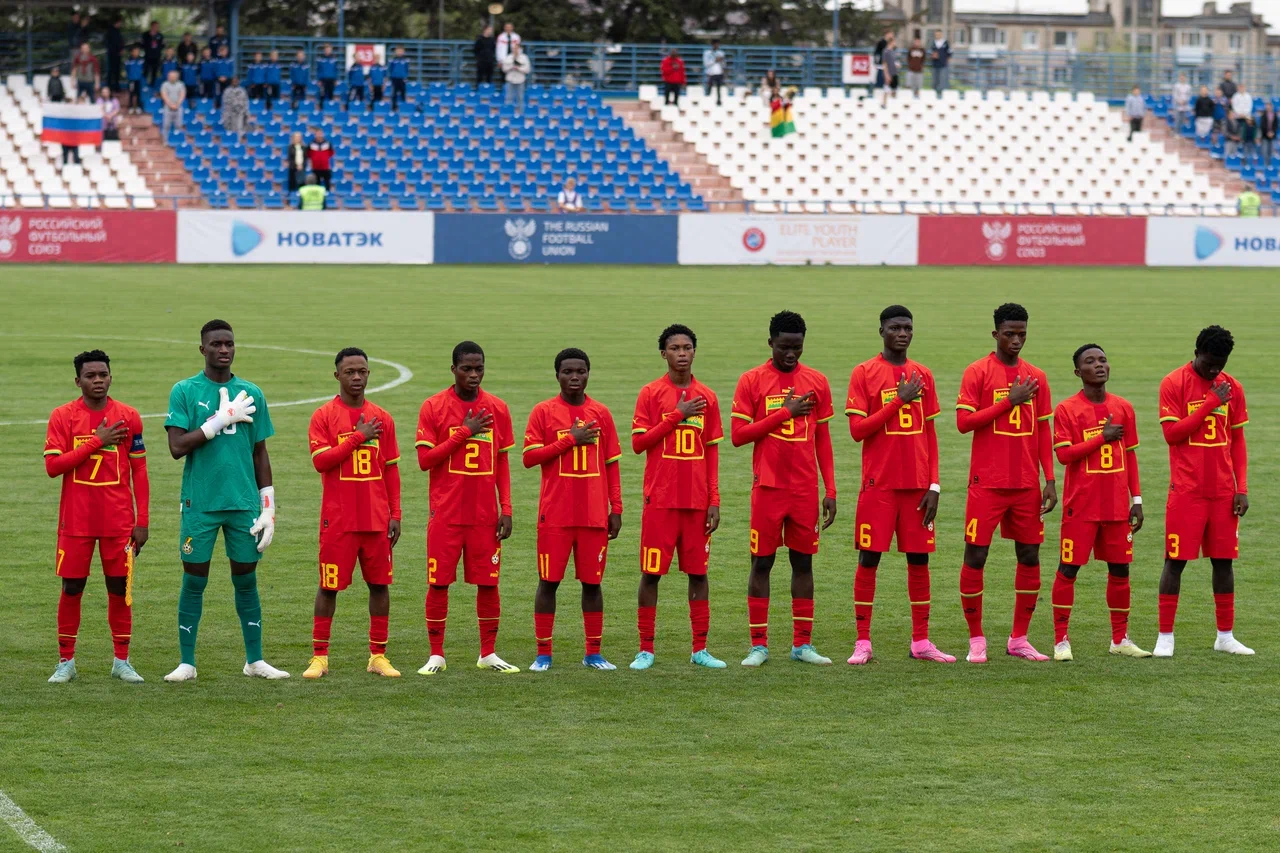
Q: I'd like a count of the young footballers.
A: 11